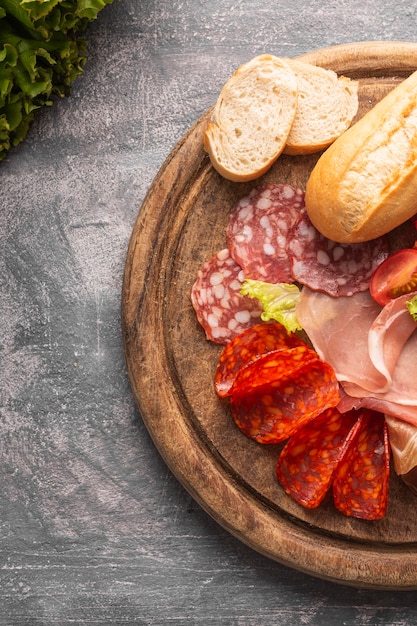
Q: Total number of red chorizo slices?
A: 5